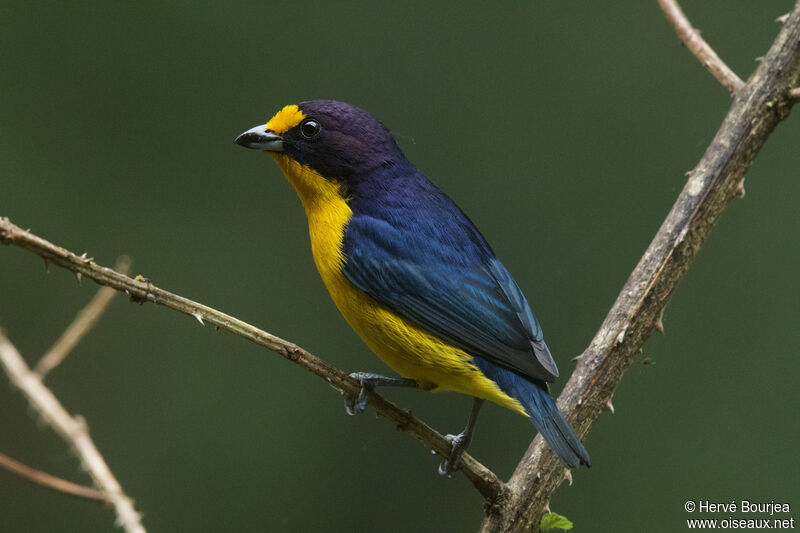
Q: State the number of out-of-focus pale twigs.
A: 3